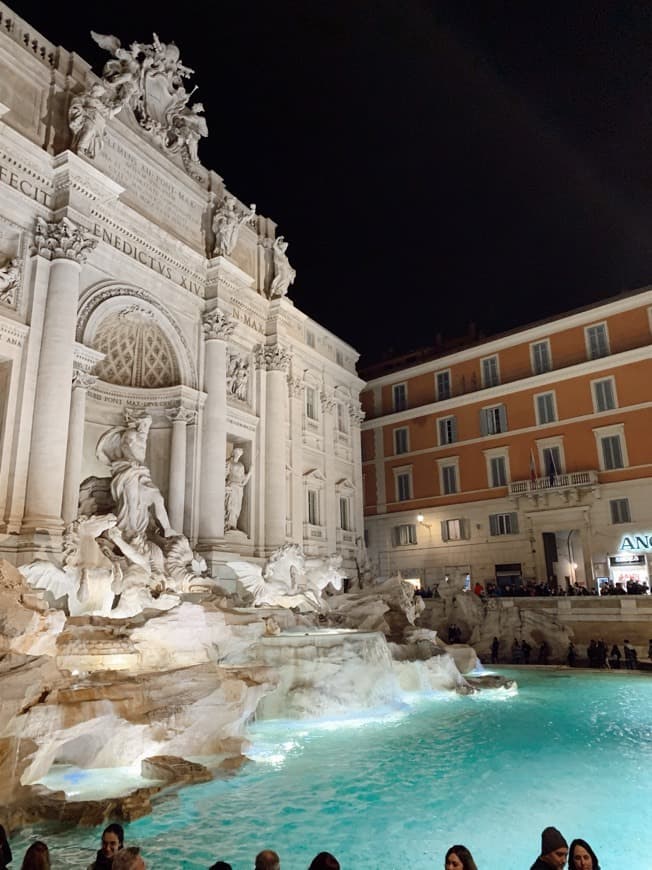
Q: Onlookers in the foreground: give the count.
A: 10